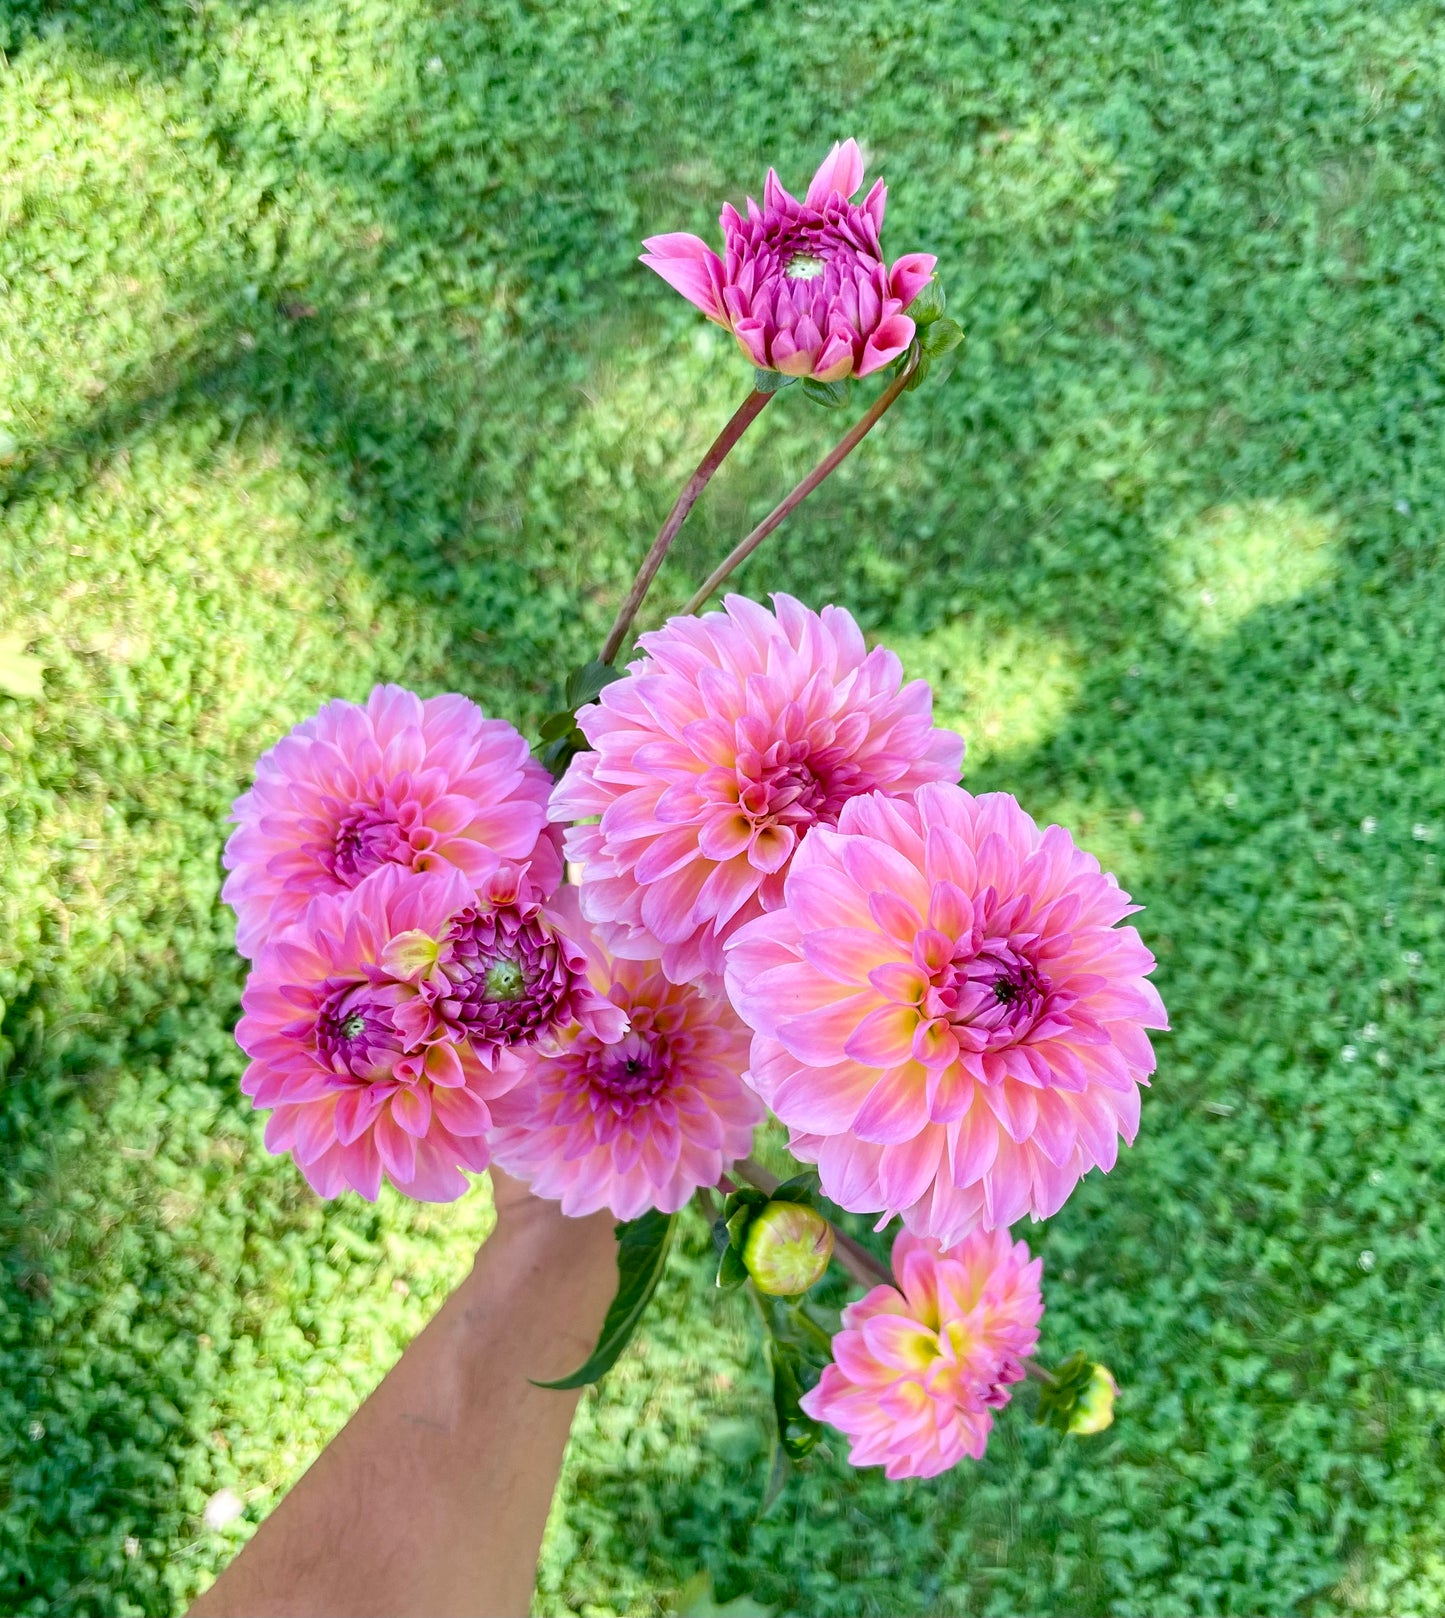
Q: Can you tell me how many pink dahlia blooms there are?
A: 8